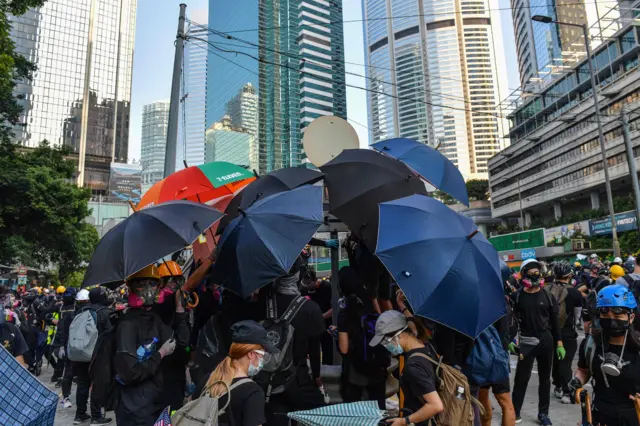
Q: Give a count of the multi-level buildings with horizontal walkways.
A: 1